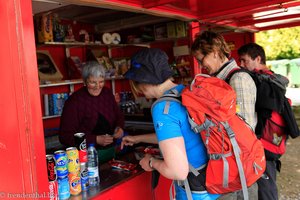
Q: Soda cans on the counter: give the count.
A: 8